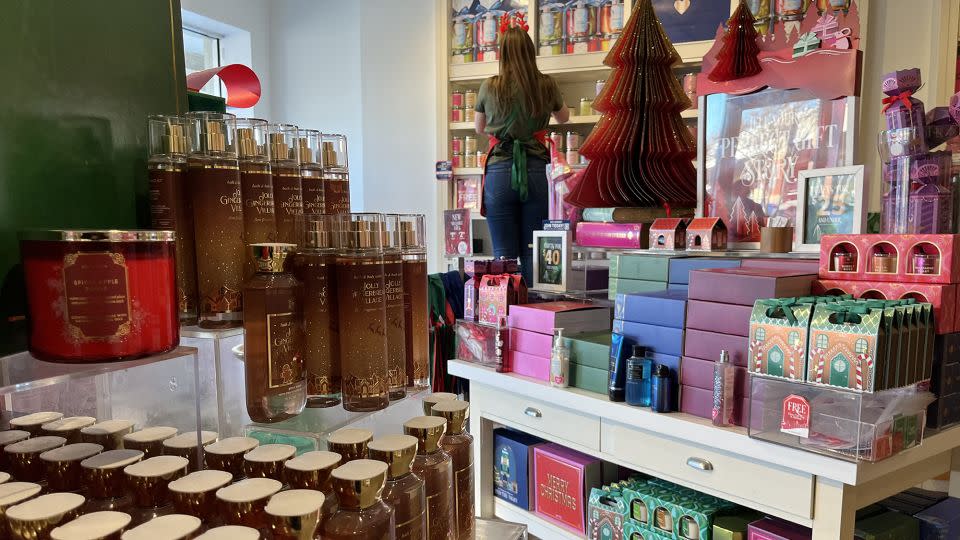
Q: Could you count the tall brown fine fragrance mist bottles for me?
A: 10